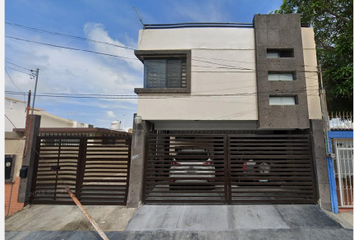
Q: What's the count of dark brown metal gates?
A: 2